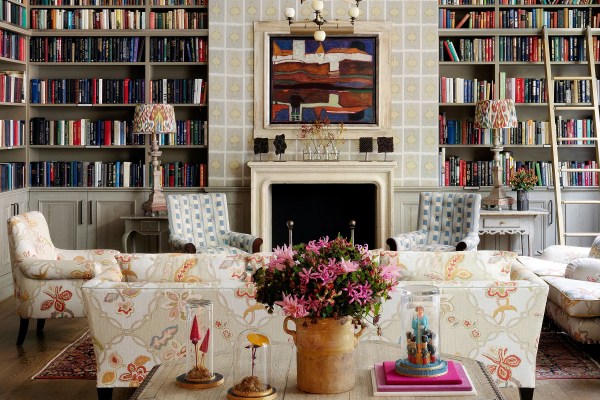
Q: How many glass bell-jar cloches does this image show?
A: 3